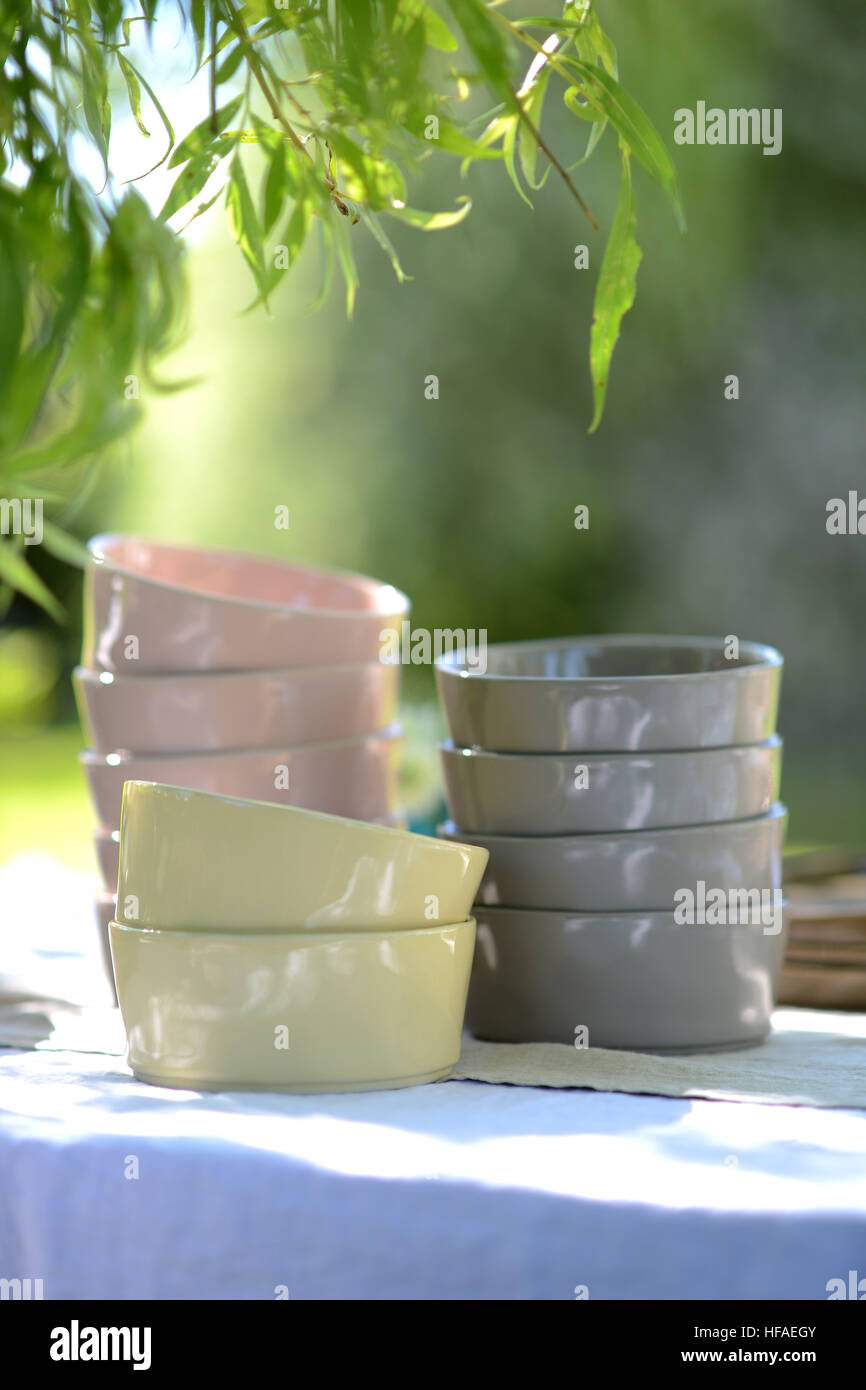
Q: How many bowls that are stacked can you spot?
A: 11